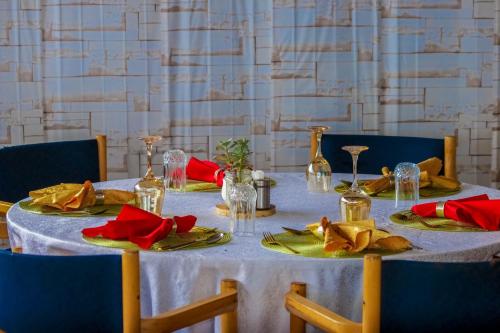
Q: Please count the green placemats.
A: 6